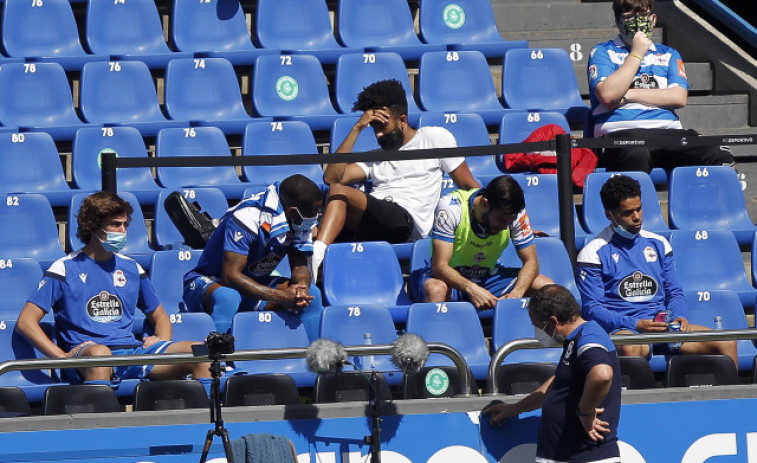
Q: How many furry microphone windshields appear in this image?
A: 2